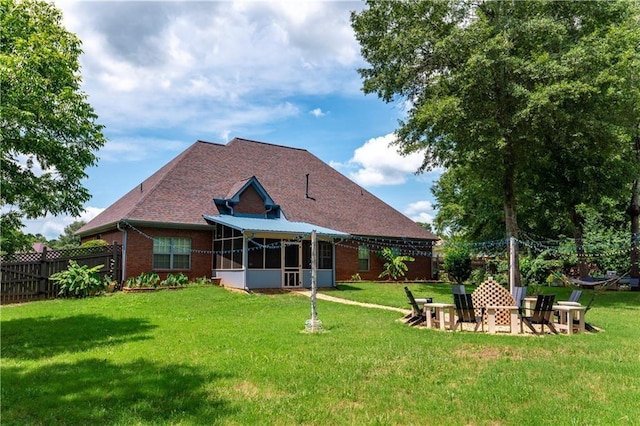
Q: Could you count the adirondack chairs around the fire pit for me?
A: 7